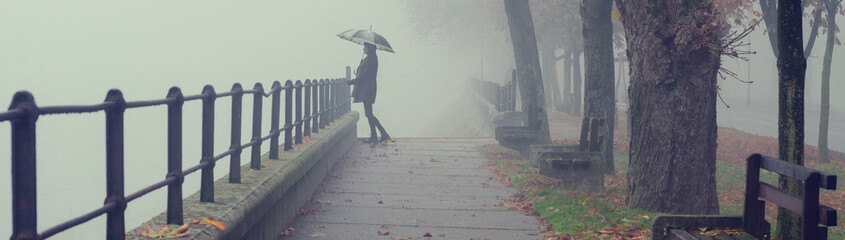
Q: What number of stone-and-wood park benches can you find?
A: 3